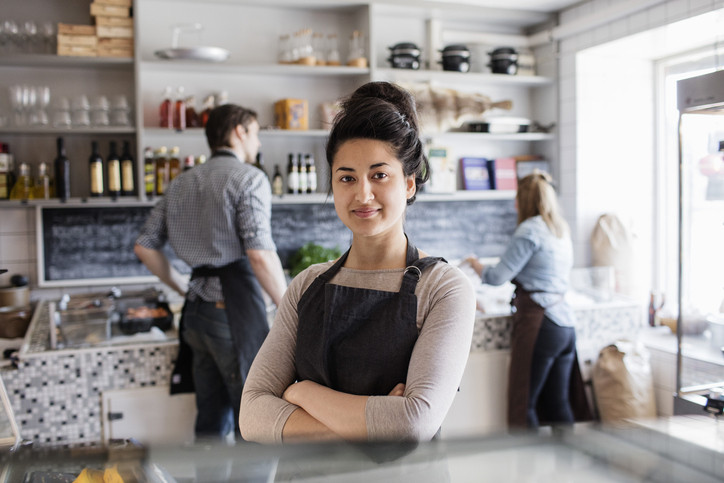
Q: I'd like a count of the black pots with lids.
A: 3